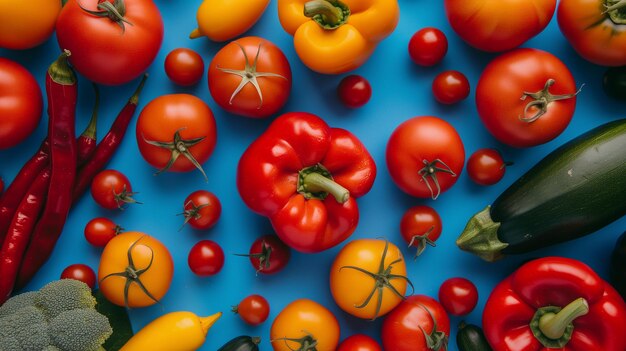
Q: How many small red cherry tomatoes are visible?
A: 14